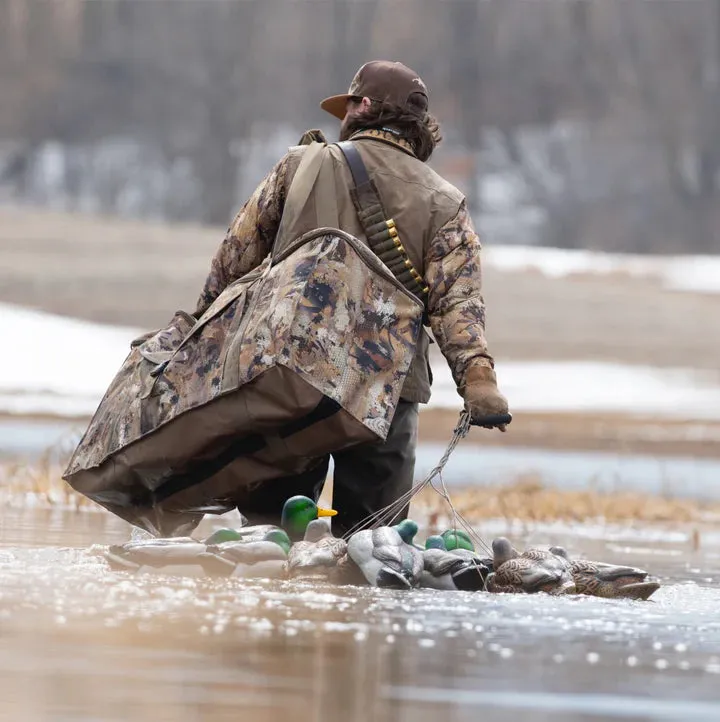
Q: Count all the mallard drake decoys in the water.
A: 6